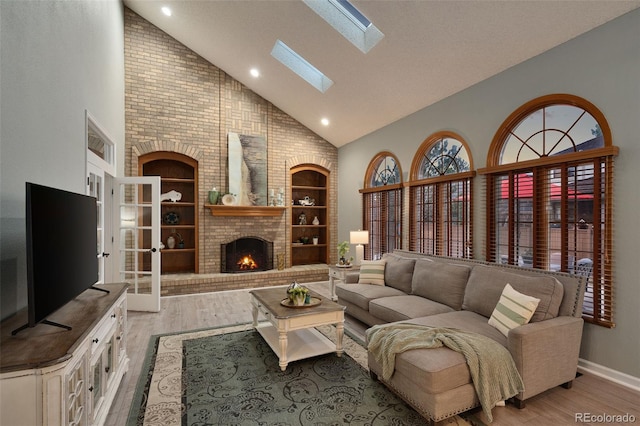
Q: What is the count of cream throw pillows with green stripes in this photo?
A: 2